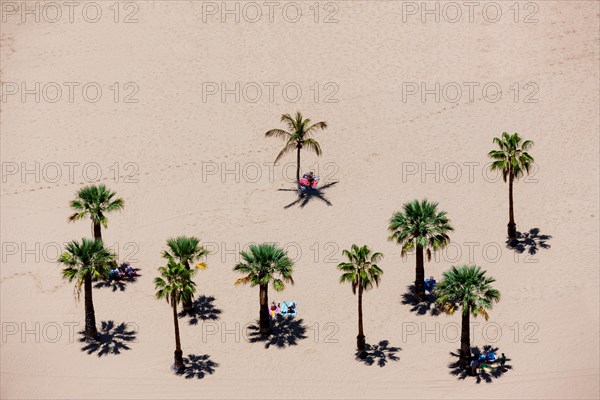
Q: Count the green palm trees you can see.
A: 10